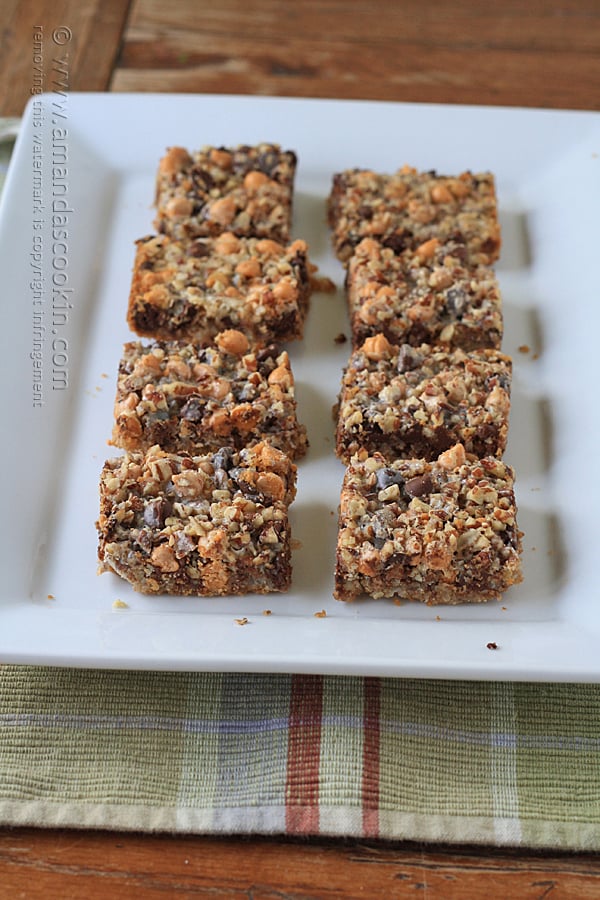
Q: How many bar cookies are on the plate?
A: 8